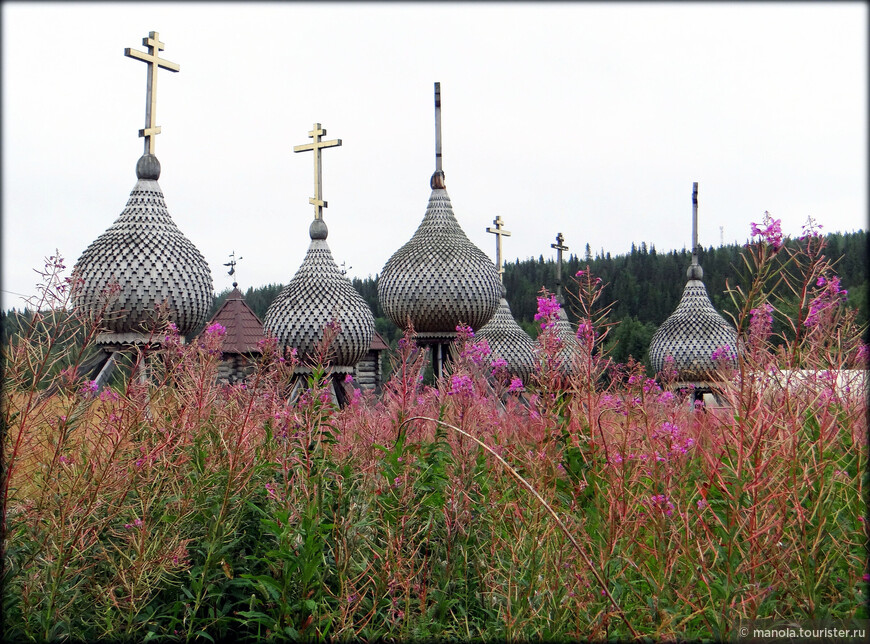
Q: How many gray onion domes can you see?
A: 6